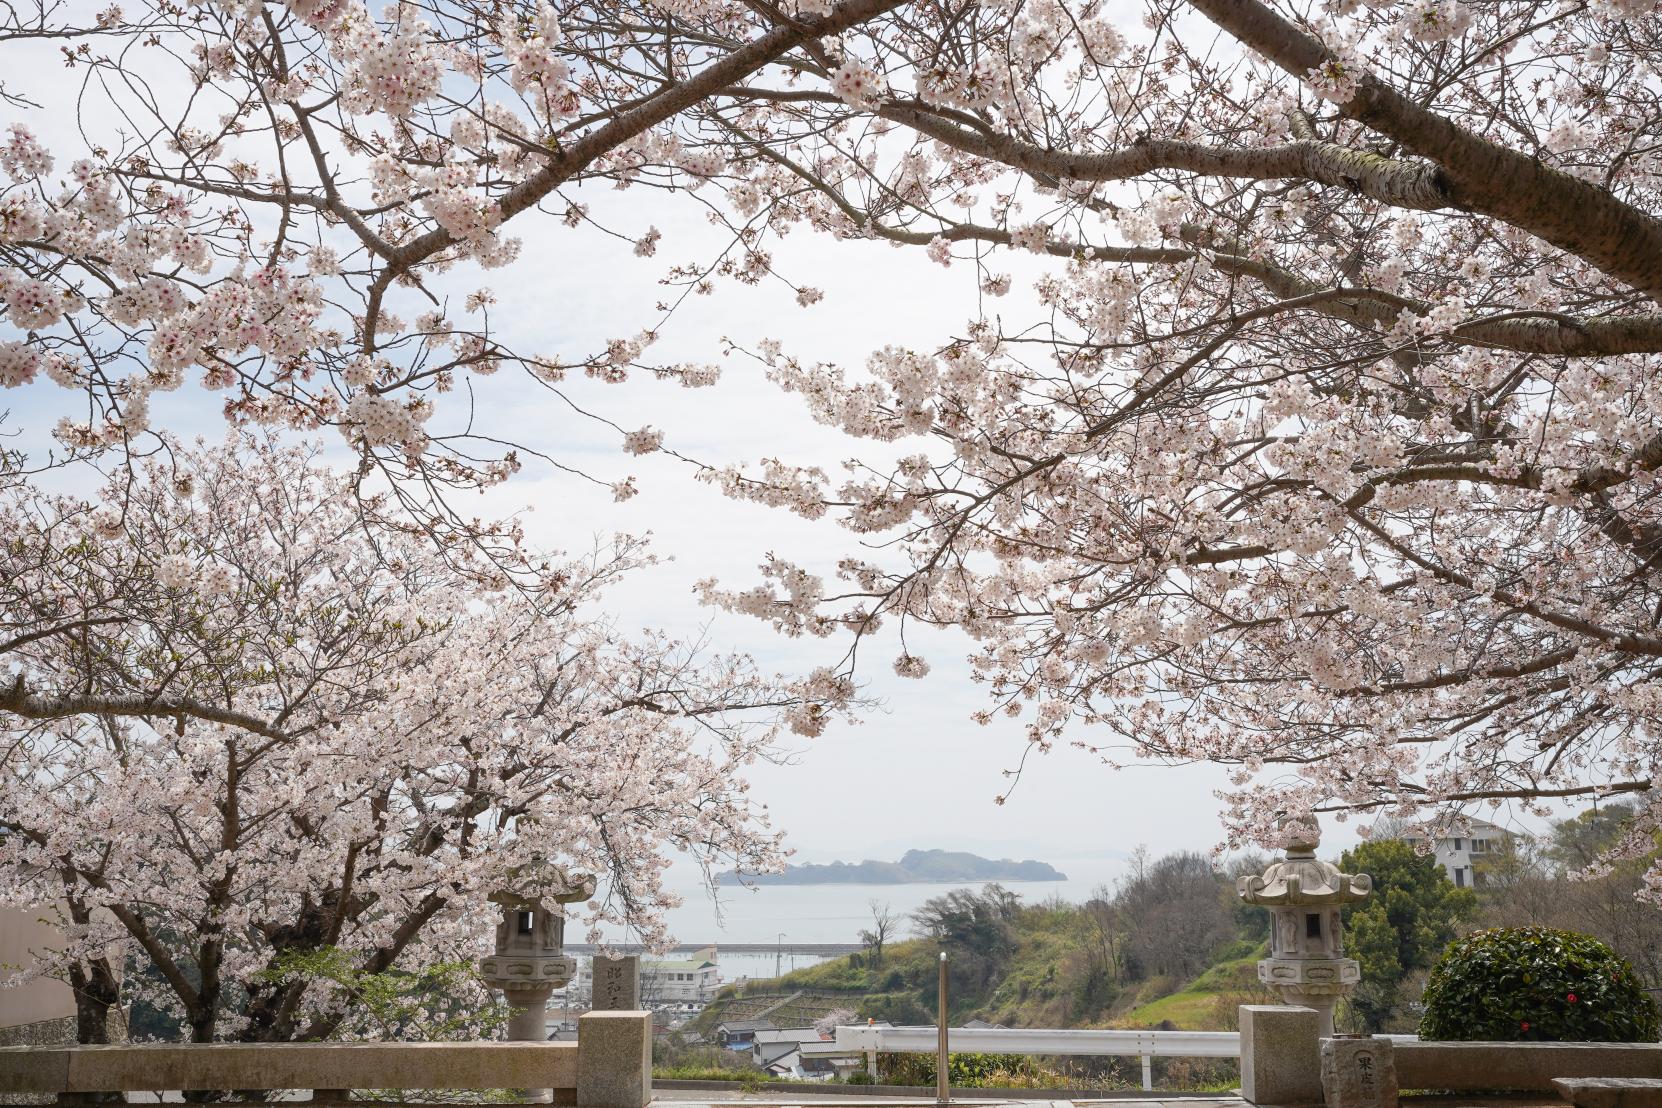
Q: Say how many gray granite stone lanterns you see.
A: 2